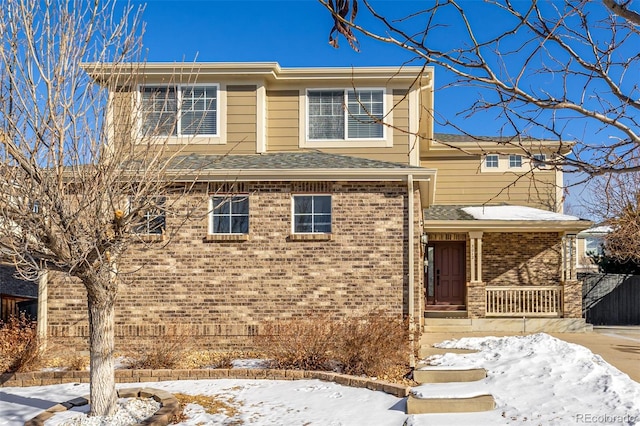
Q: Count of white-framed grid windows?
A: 8